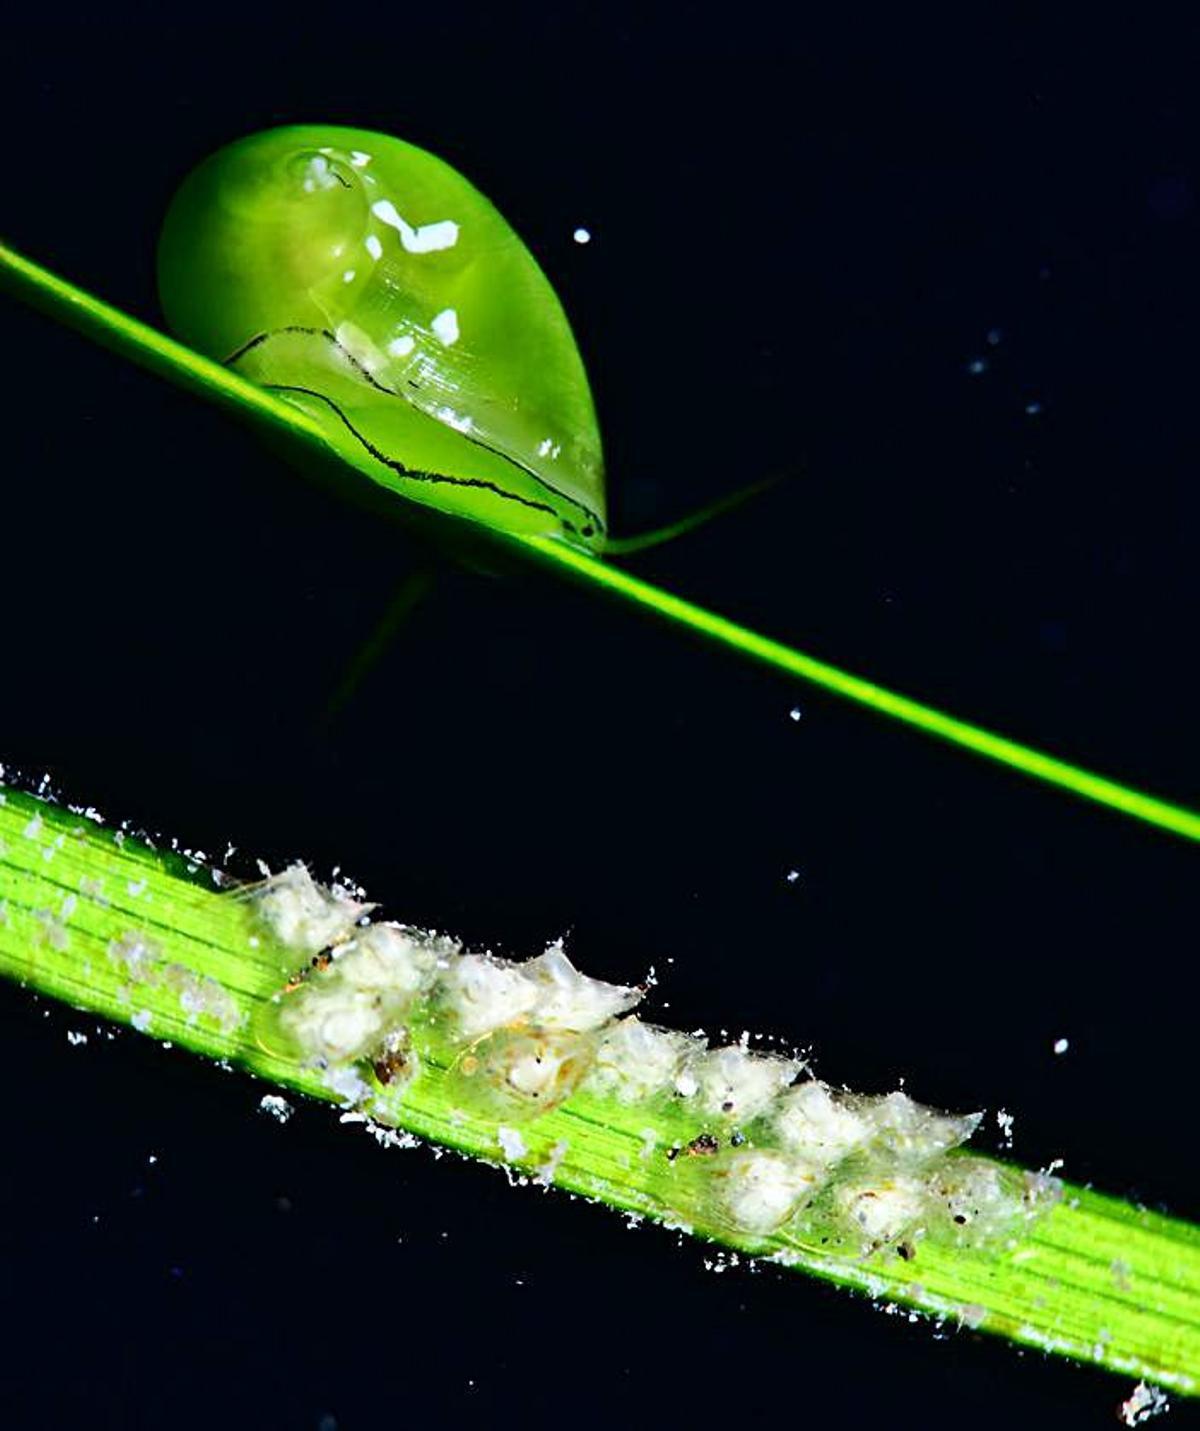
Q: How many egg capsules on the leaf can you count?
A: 13